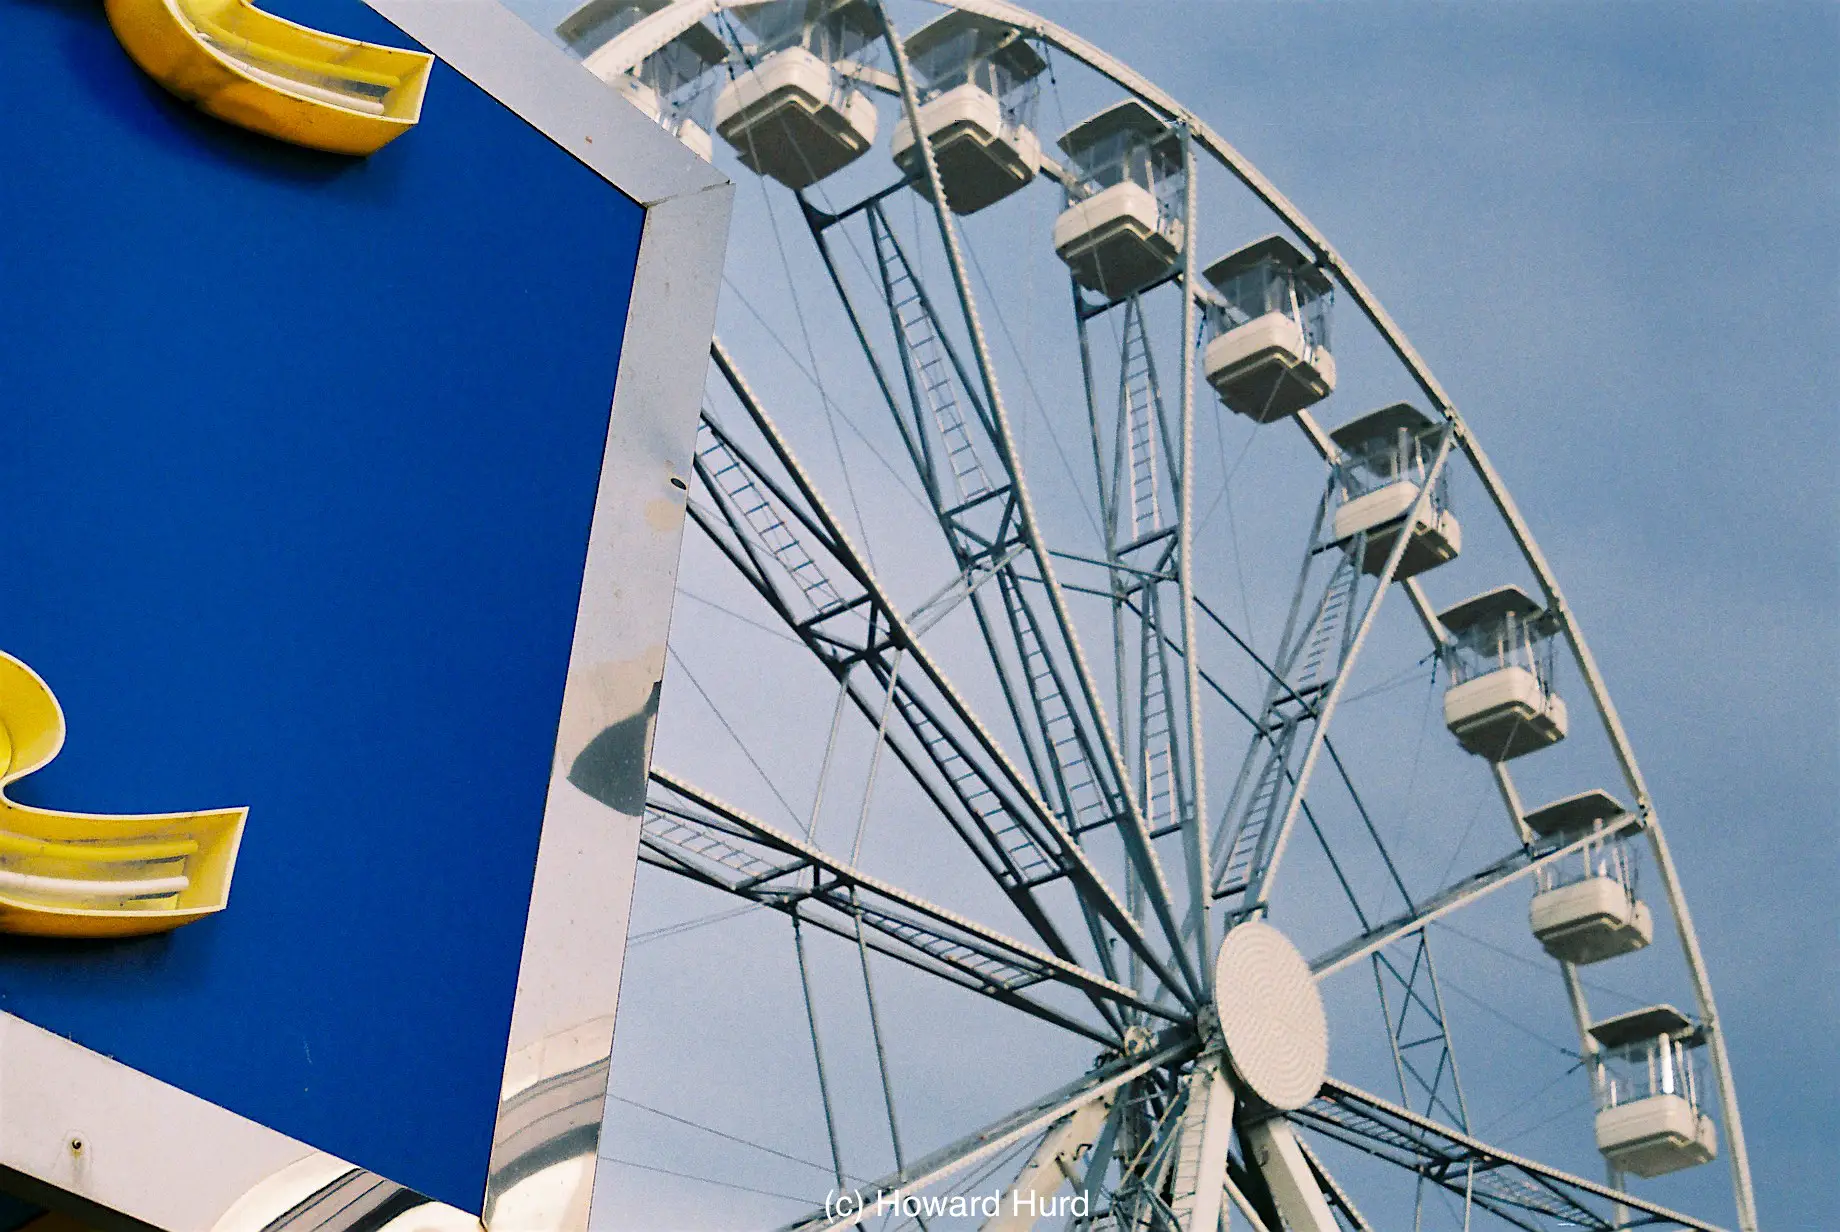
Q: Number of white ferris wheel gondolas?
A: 9